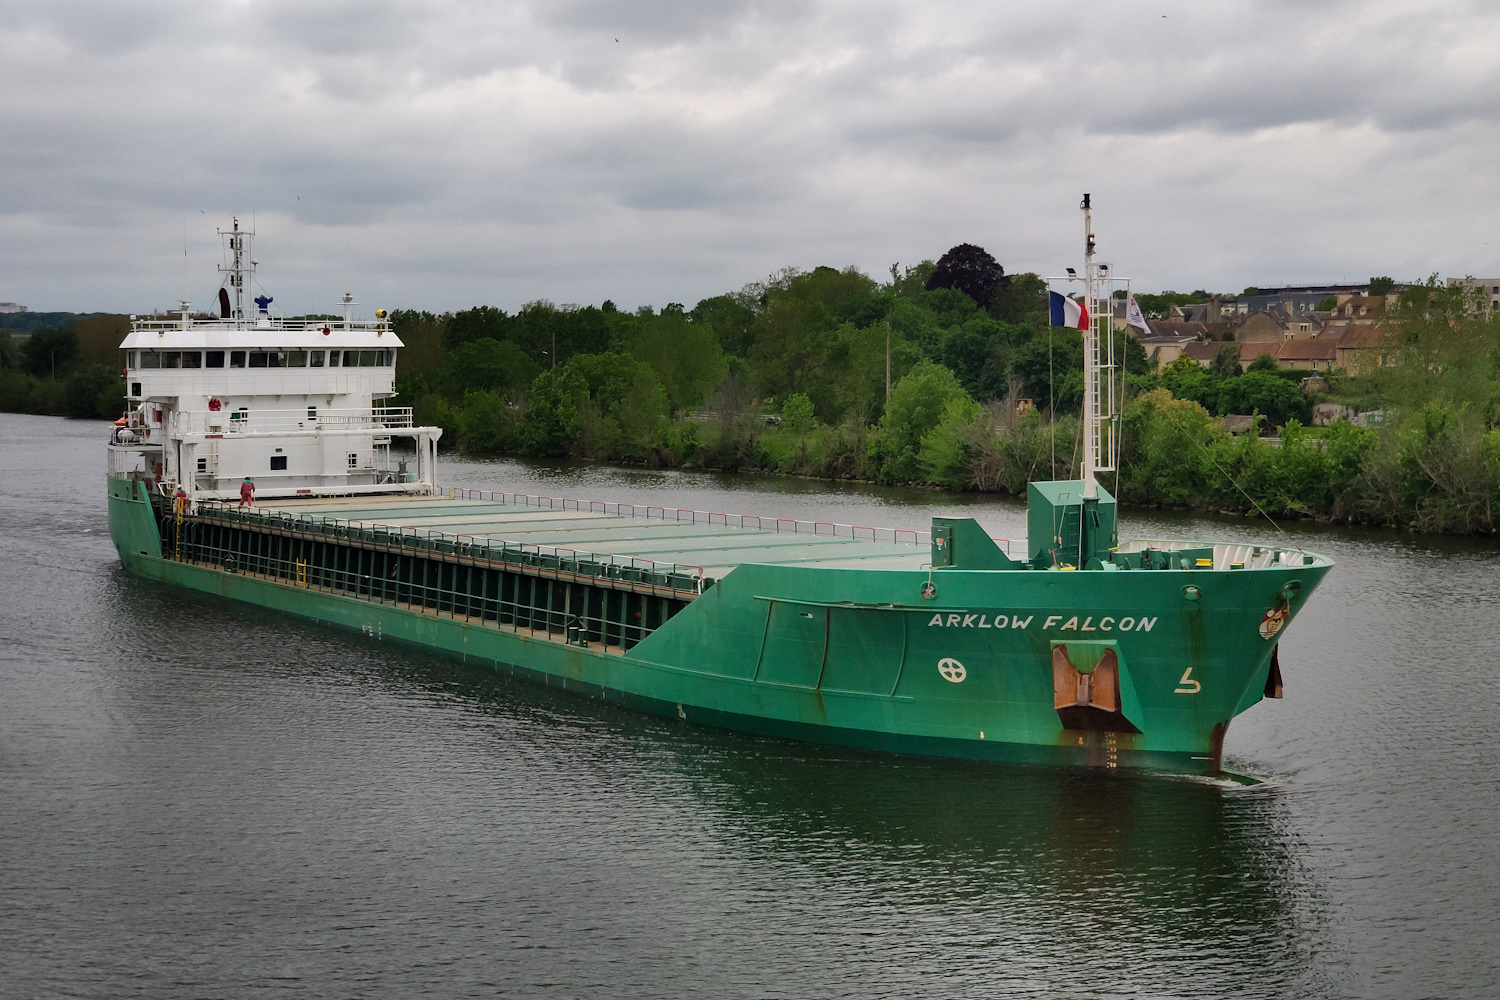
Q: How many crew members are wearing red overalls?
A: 3